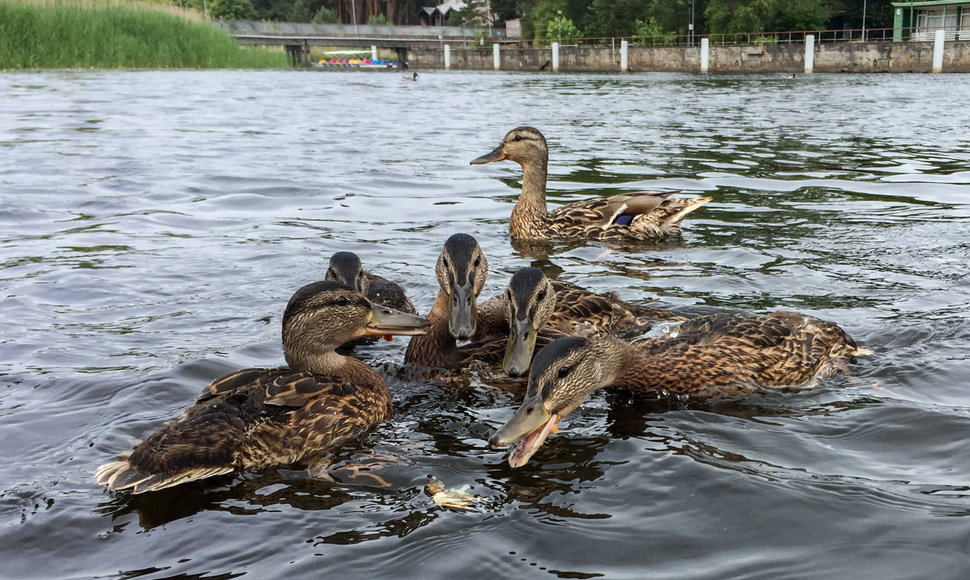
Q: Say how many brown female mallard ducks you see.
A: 6